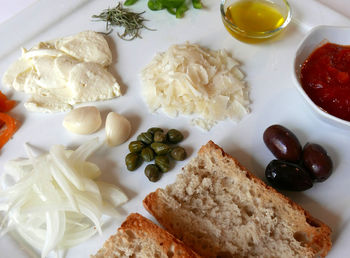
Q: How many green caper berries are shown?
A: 11